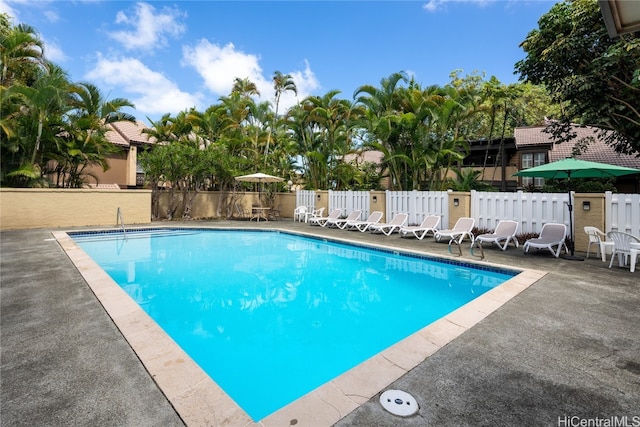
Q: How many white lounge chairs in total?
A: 8